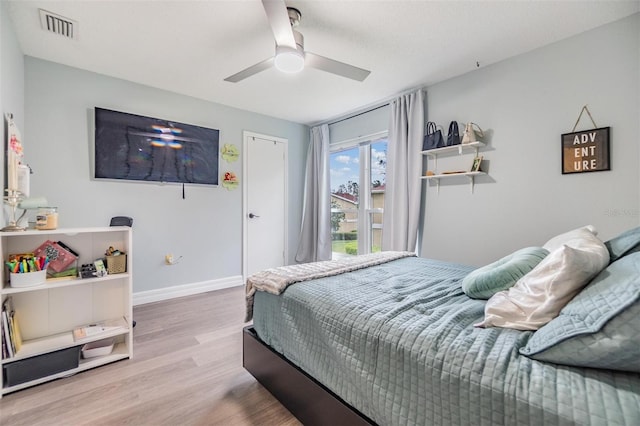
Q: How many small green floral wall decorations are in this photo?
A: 2